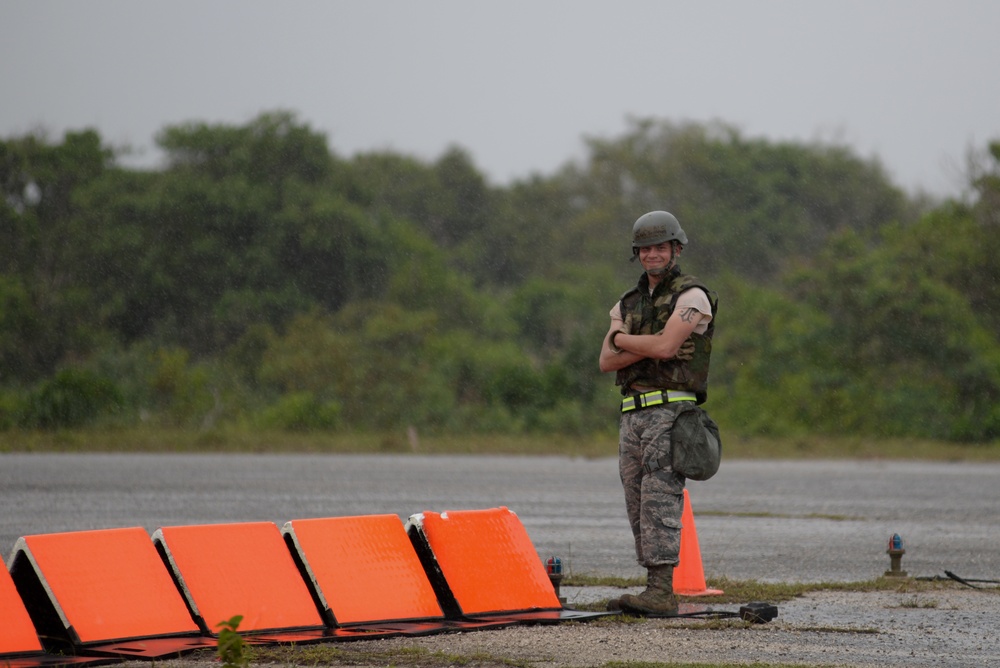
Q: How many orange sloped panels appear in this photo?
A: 5